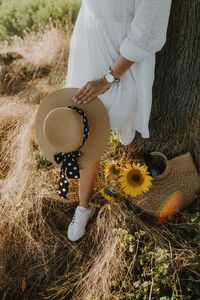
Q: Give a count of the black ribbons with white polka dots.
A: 1